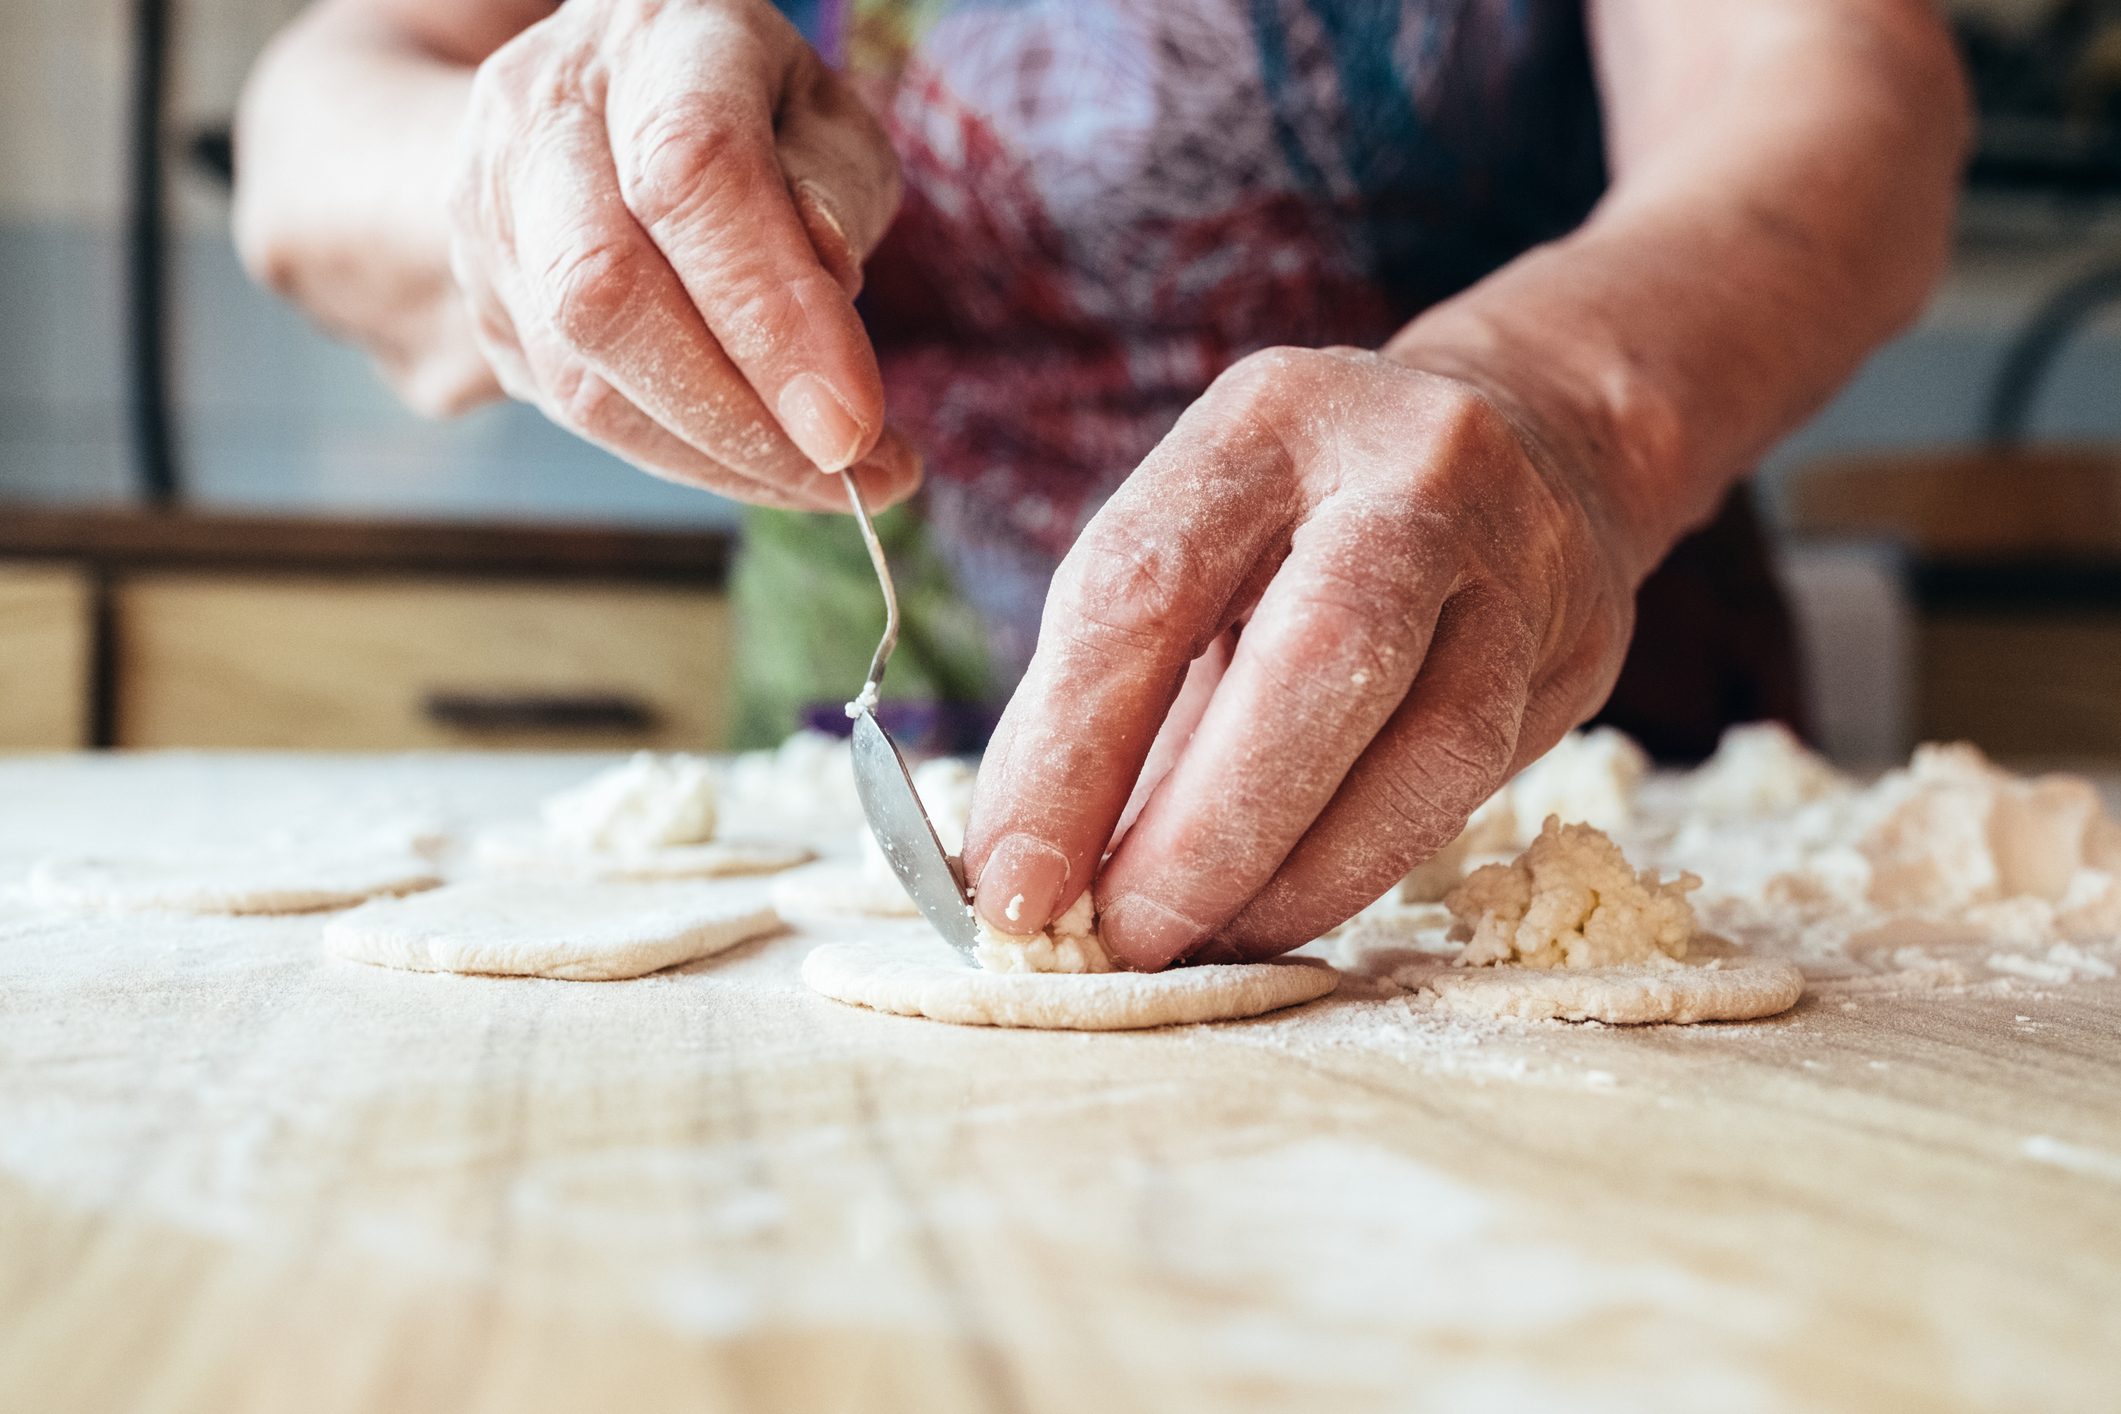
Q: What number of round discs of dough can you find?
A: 6